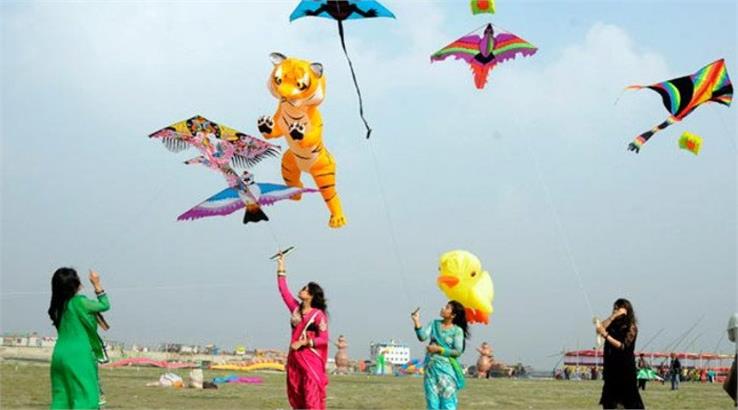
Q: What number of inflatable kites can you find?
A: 2